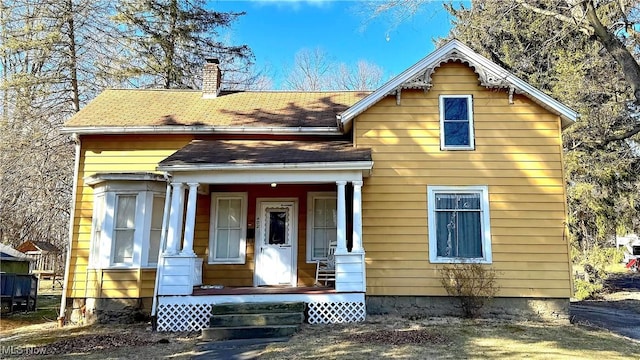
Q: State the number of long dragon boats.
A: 0